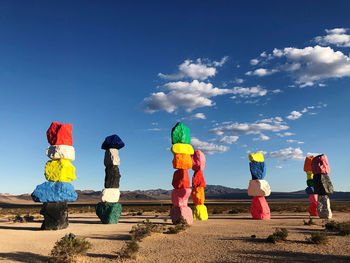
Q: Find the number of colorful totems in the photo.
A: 7